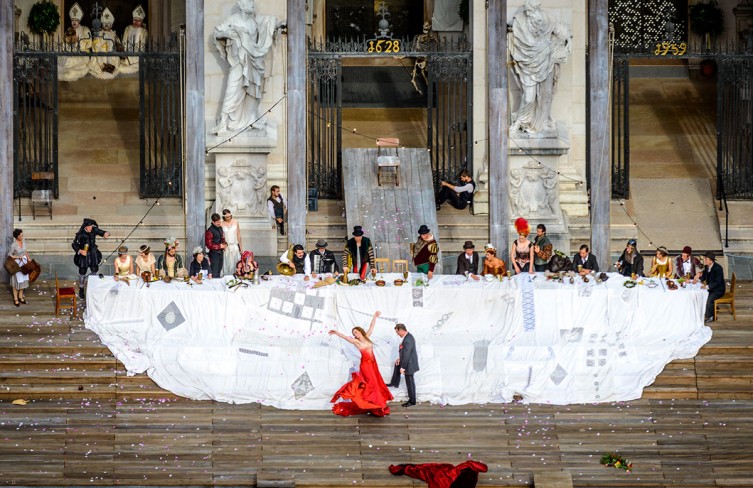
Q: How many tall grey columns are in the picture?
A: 5